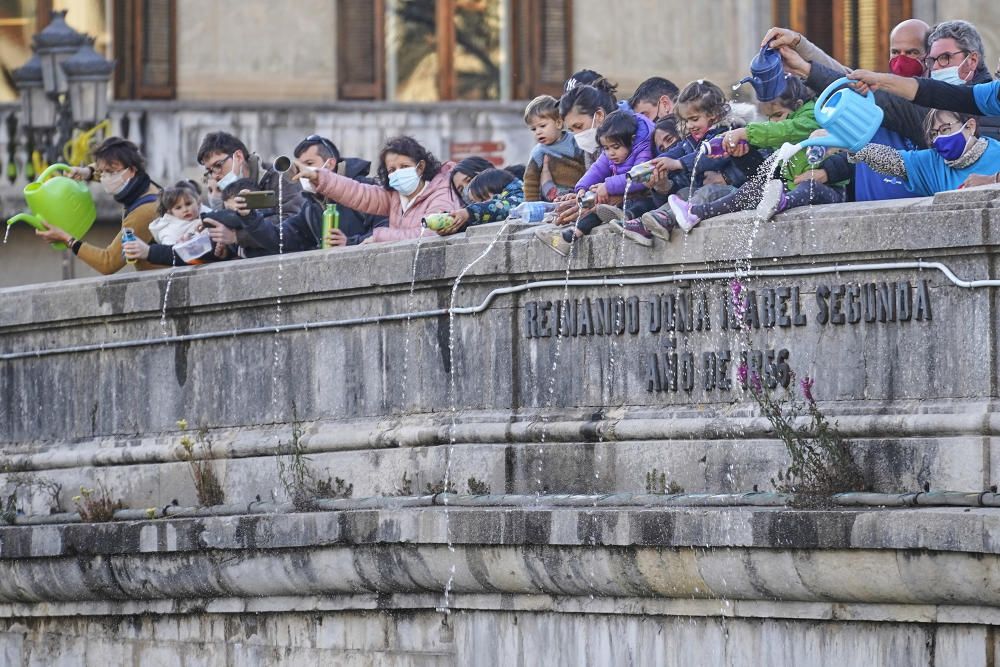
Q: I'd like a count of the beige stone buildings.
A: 1